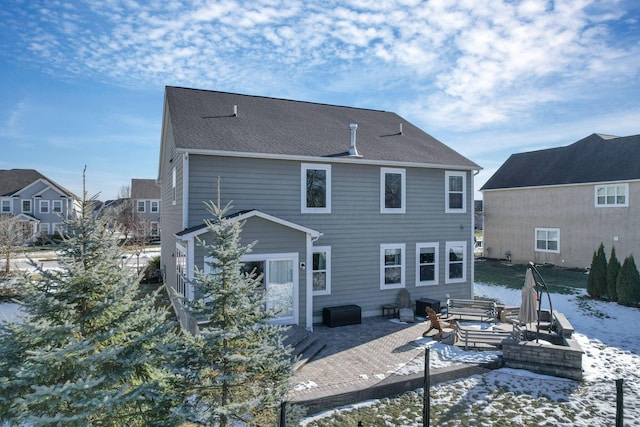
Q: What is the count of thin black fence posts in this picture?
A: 3